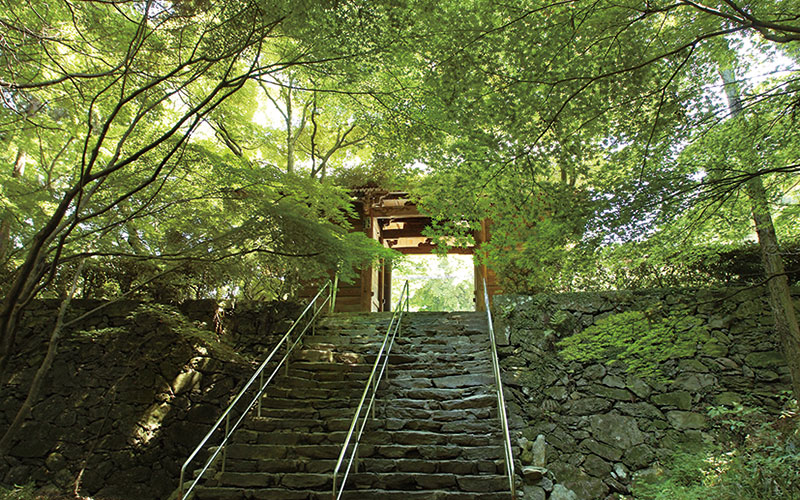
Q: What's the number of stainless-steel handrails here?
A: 3